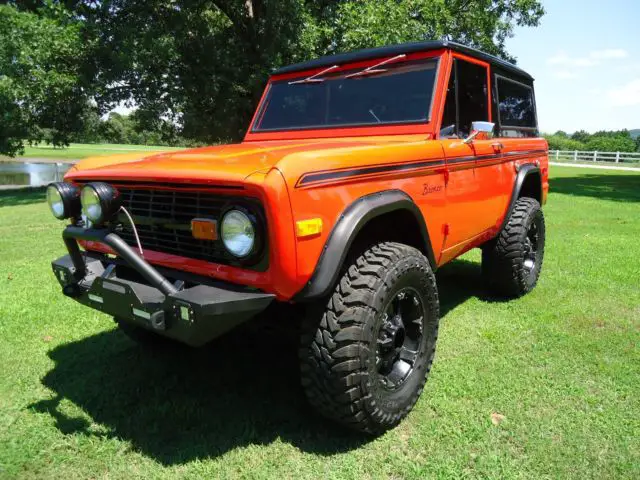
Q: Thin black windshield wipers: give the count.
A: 2